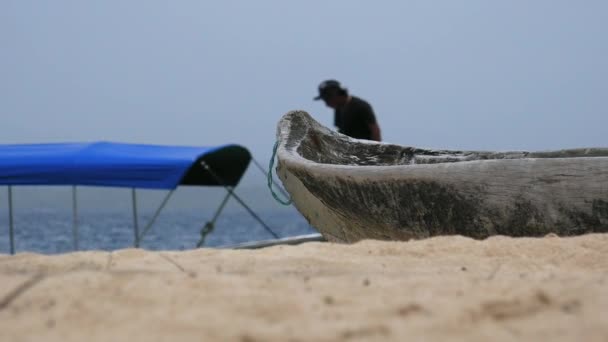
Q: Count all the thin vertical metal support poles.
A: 3